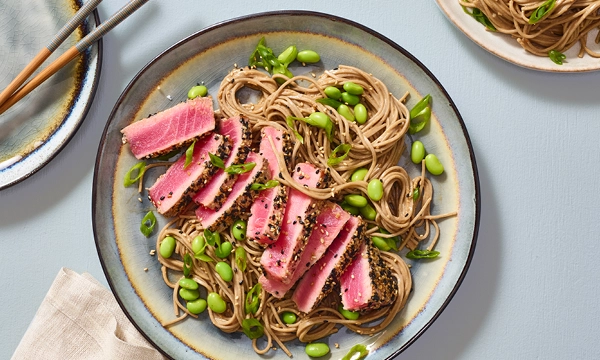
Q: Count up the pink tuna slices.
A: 9